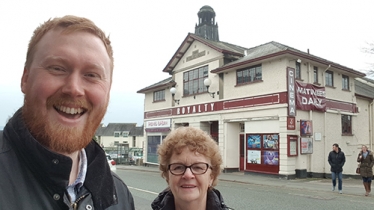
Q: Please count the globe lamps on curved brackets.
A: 2